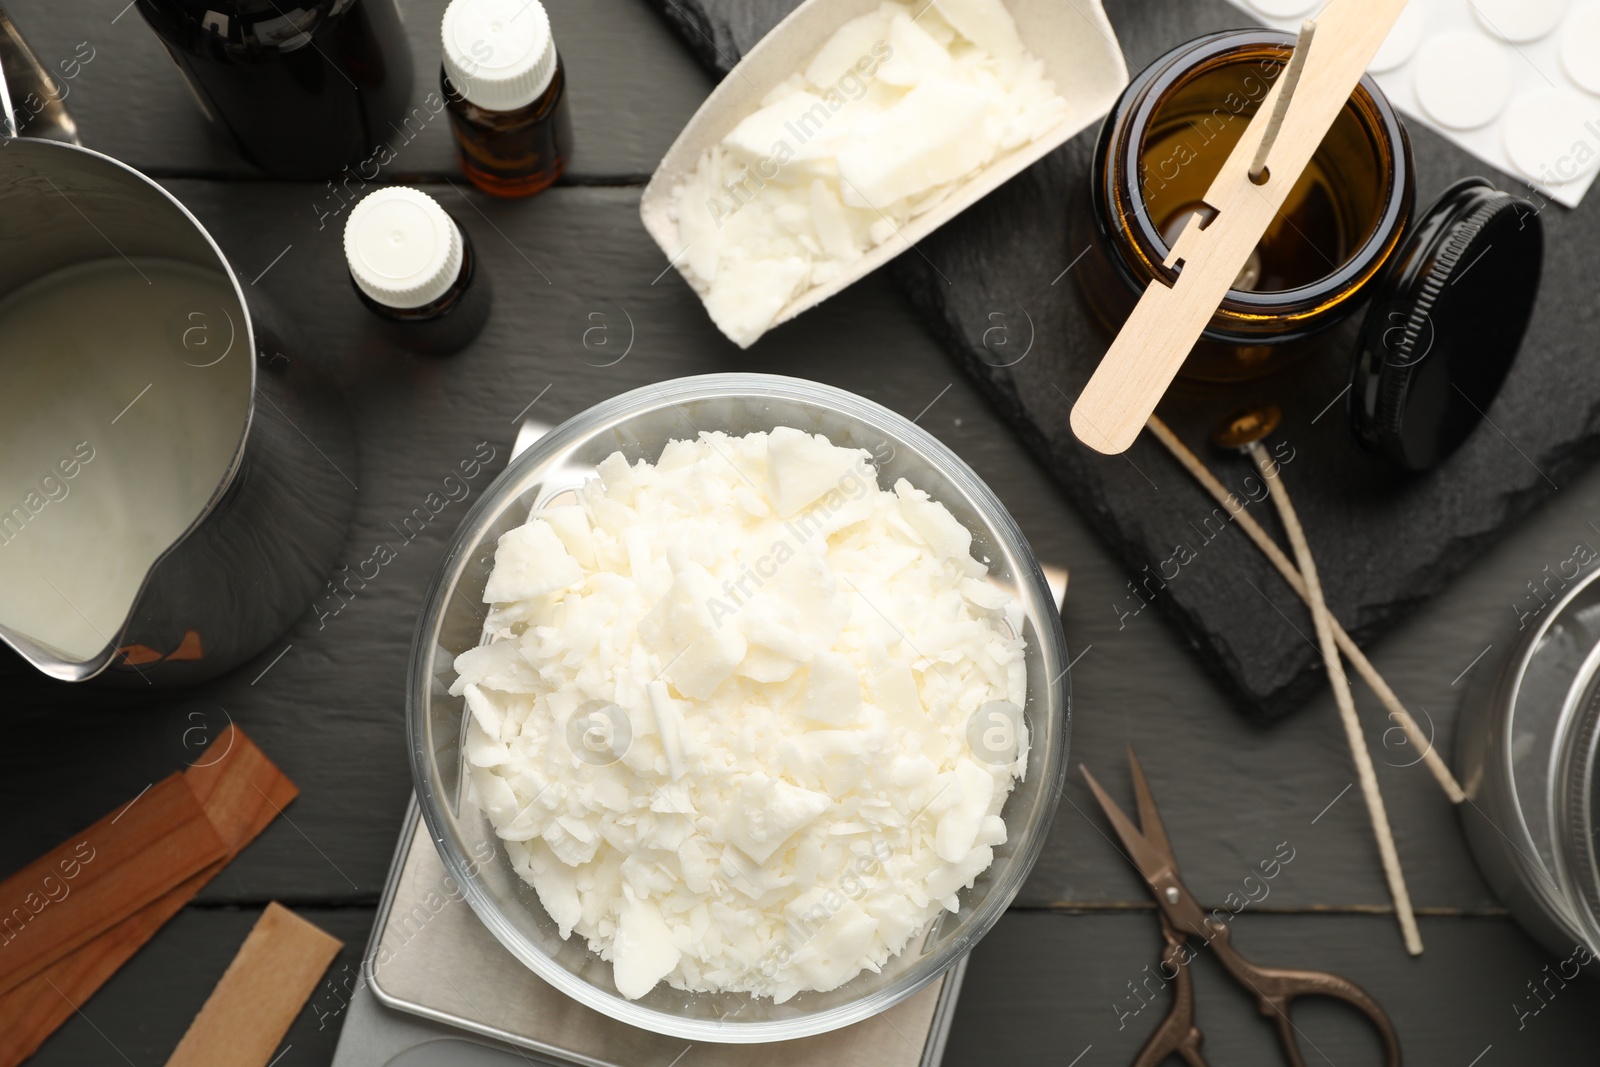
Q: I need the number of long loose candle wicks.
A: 2